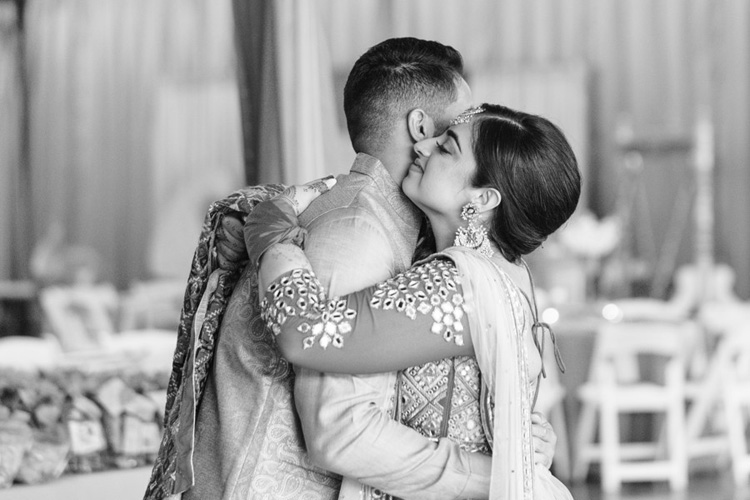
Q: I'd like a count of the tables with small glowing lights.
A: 1